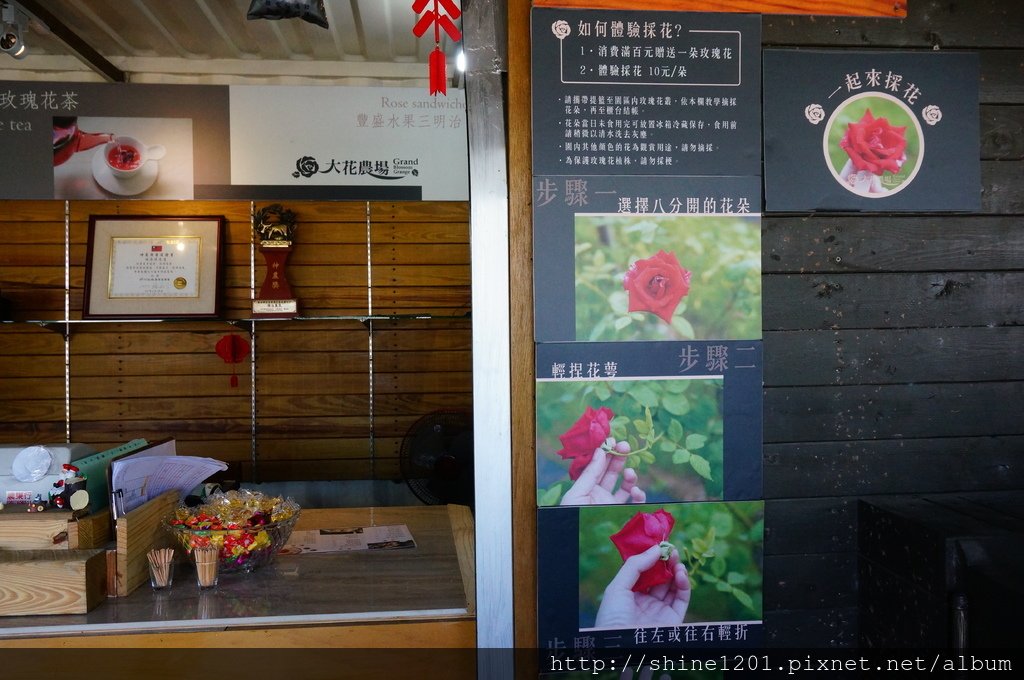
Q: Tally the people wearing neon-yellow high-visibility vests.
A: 0